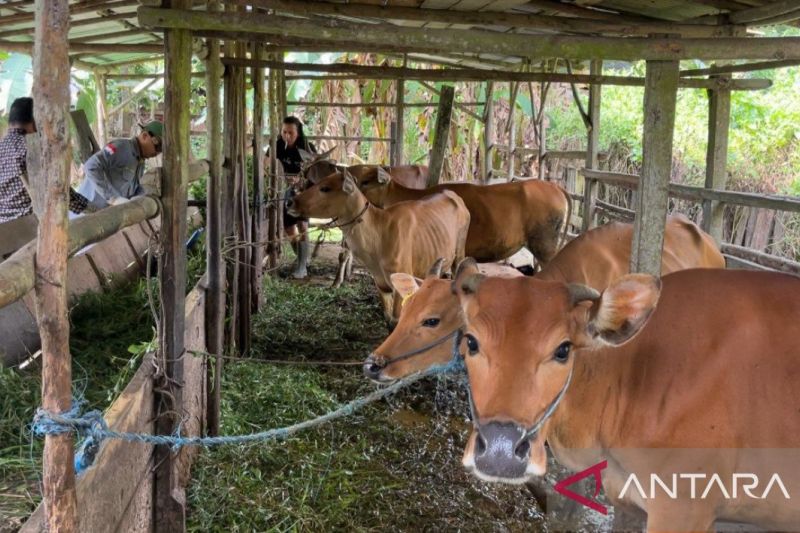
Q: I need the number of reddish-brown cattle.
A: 5